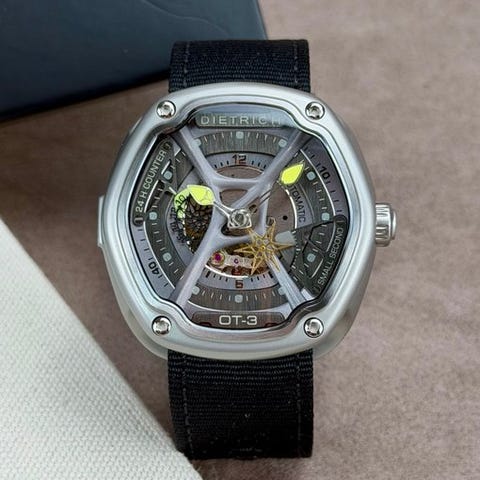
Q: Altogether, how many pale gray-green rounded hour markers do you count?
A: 12